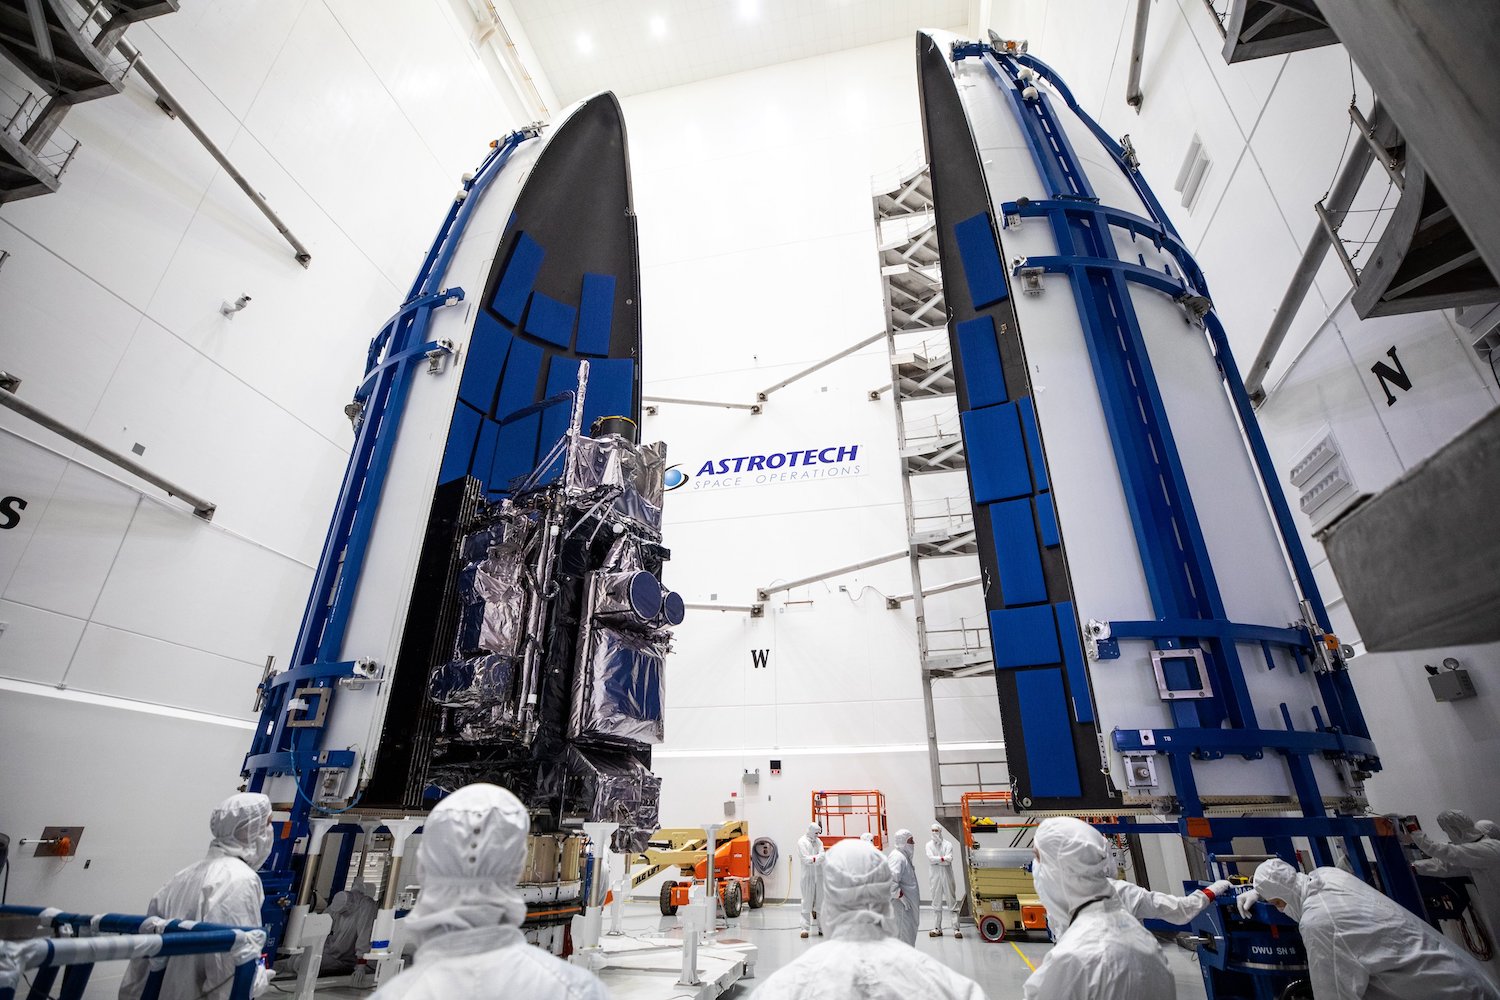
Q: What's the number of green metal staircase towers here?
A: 0